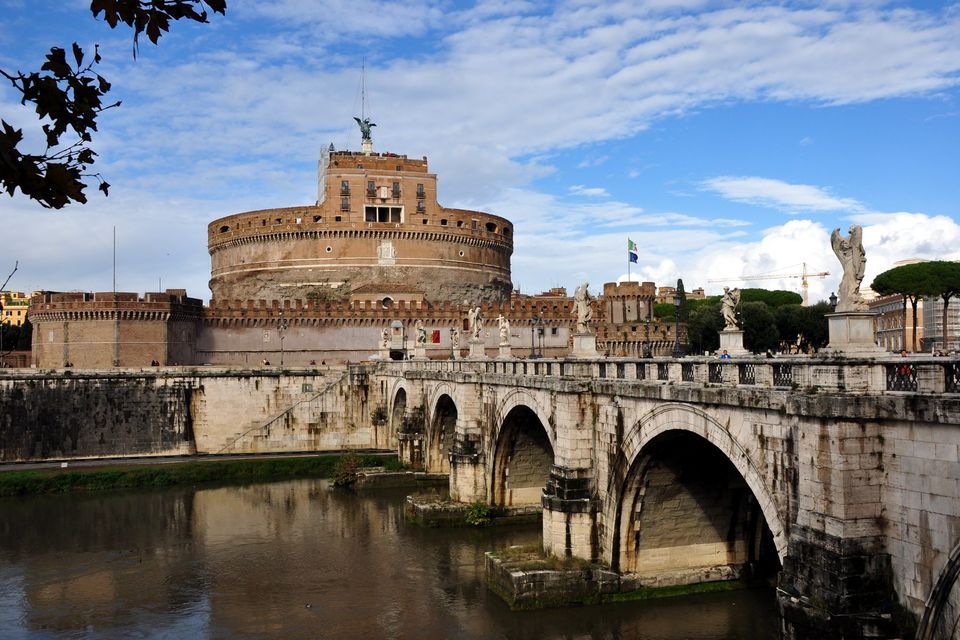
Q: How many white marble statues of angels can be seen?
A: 8